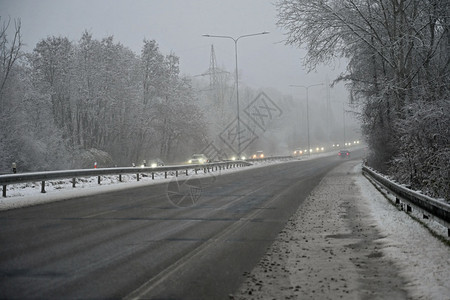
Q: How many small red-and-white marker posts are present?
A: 1